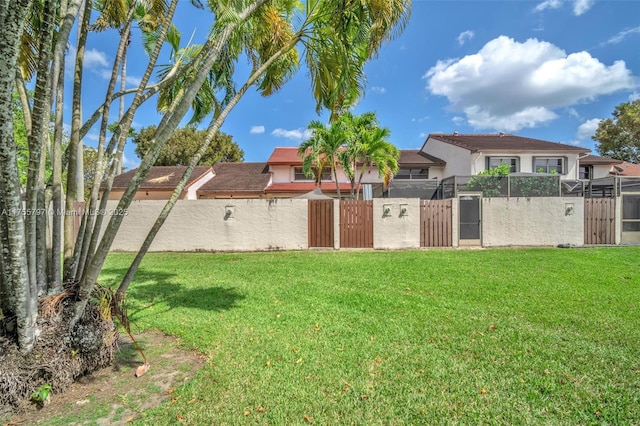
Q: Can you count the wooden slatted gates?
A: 4